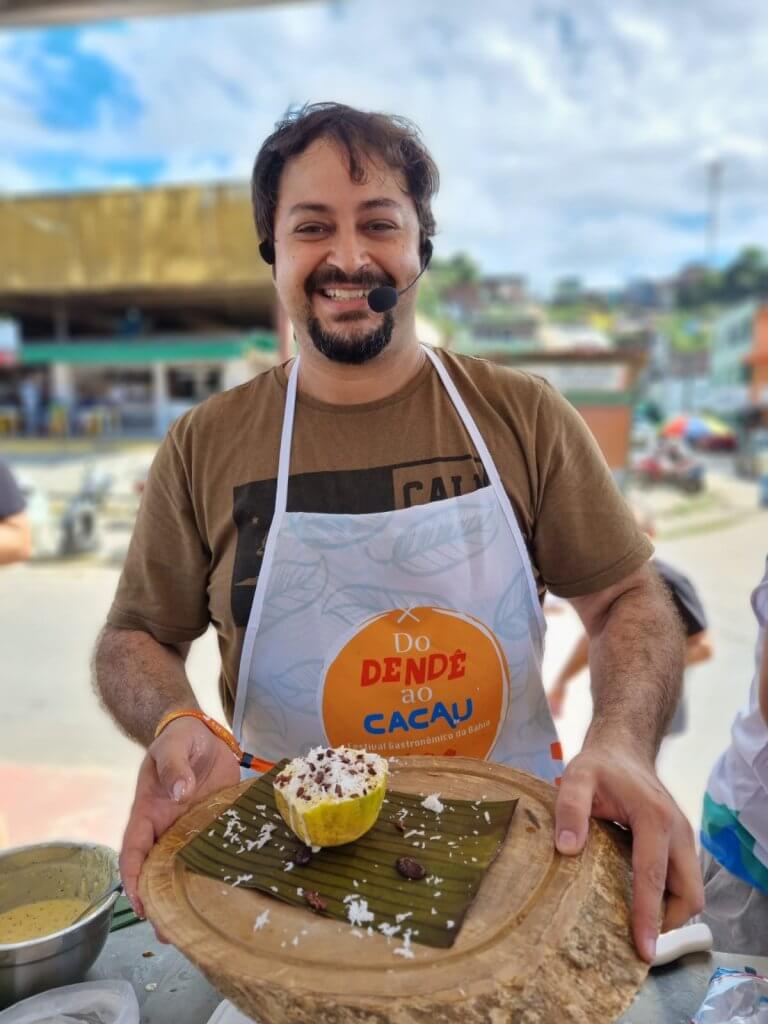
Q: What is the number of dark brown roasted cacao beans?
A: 2